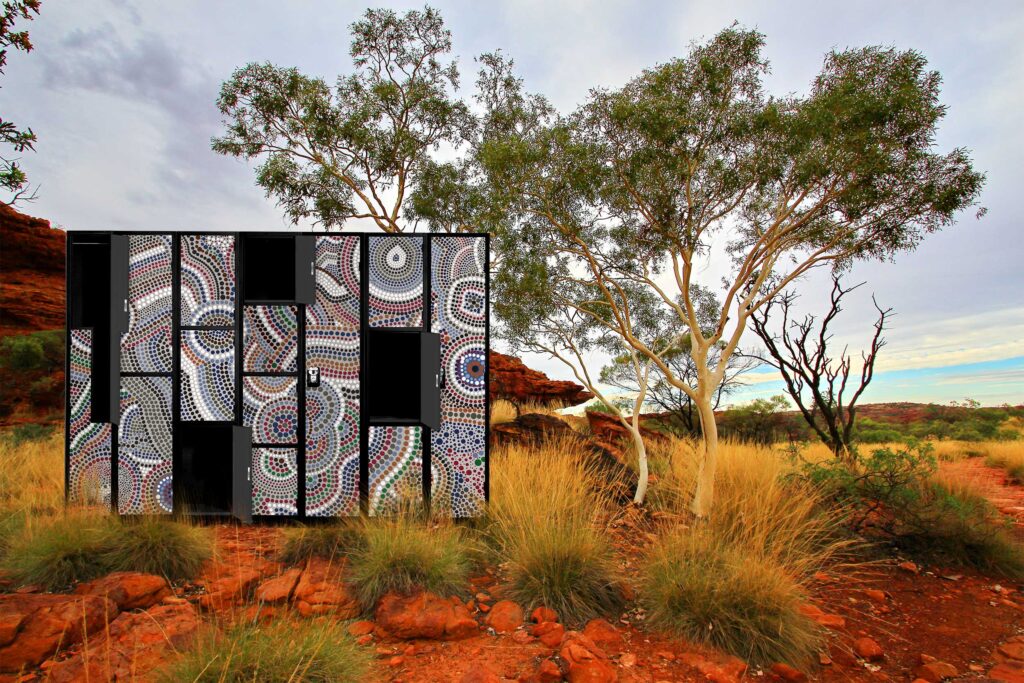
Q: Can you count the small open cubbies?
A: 3